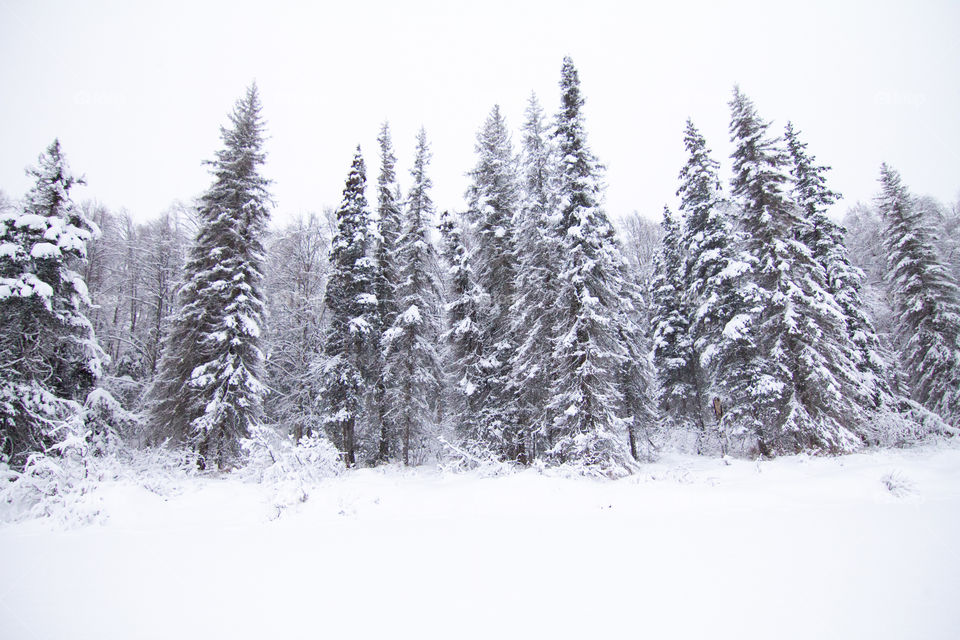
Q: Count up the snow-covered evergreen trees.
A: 14